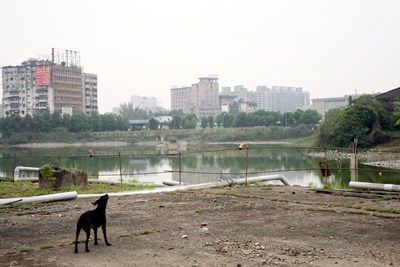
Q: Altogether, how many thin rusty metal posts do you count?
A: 6